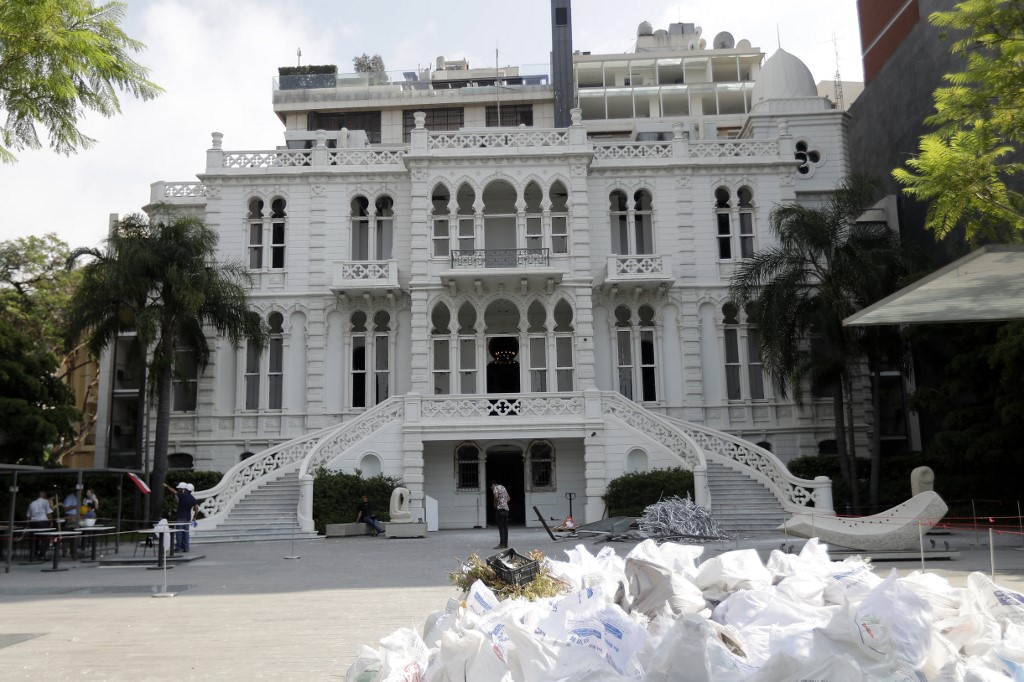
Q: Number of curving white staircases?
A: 2